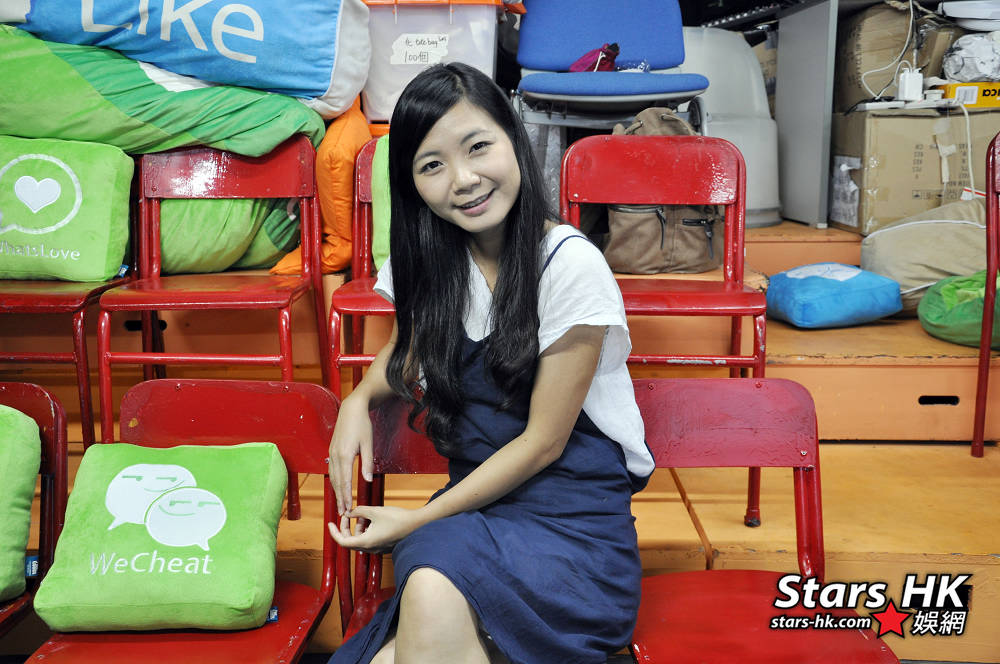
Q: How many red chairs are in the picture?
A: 9